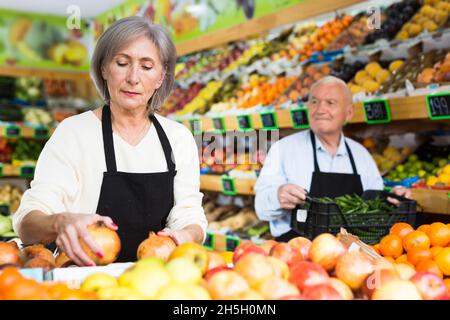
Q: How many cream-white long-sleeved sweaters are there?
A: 1